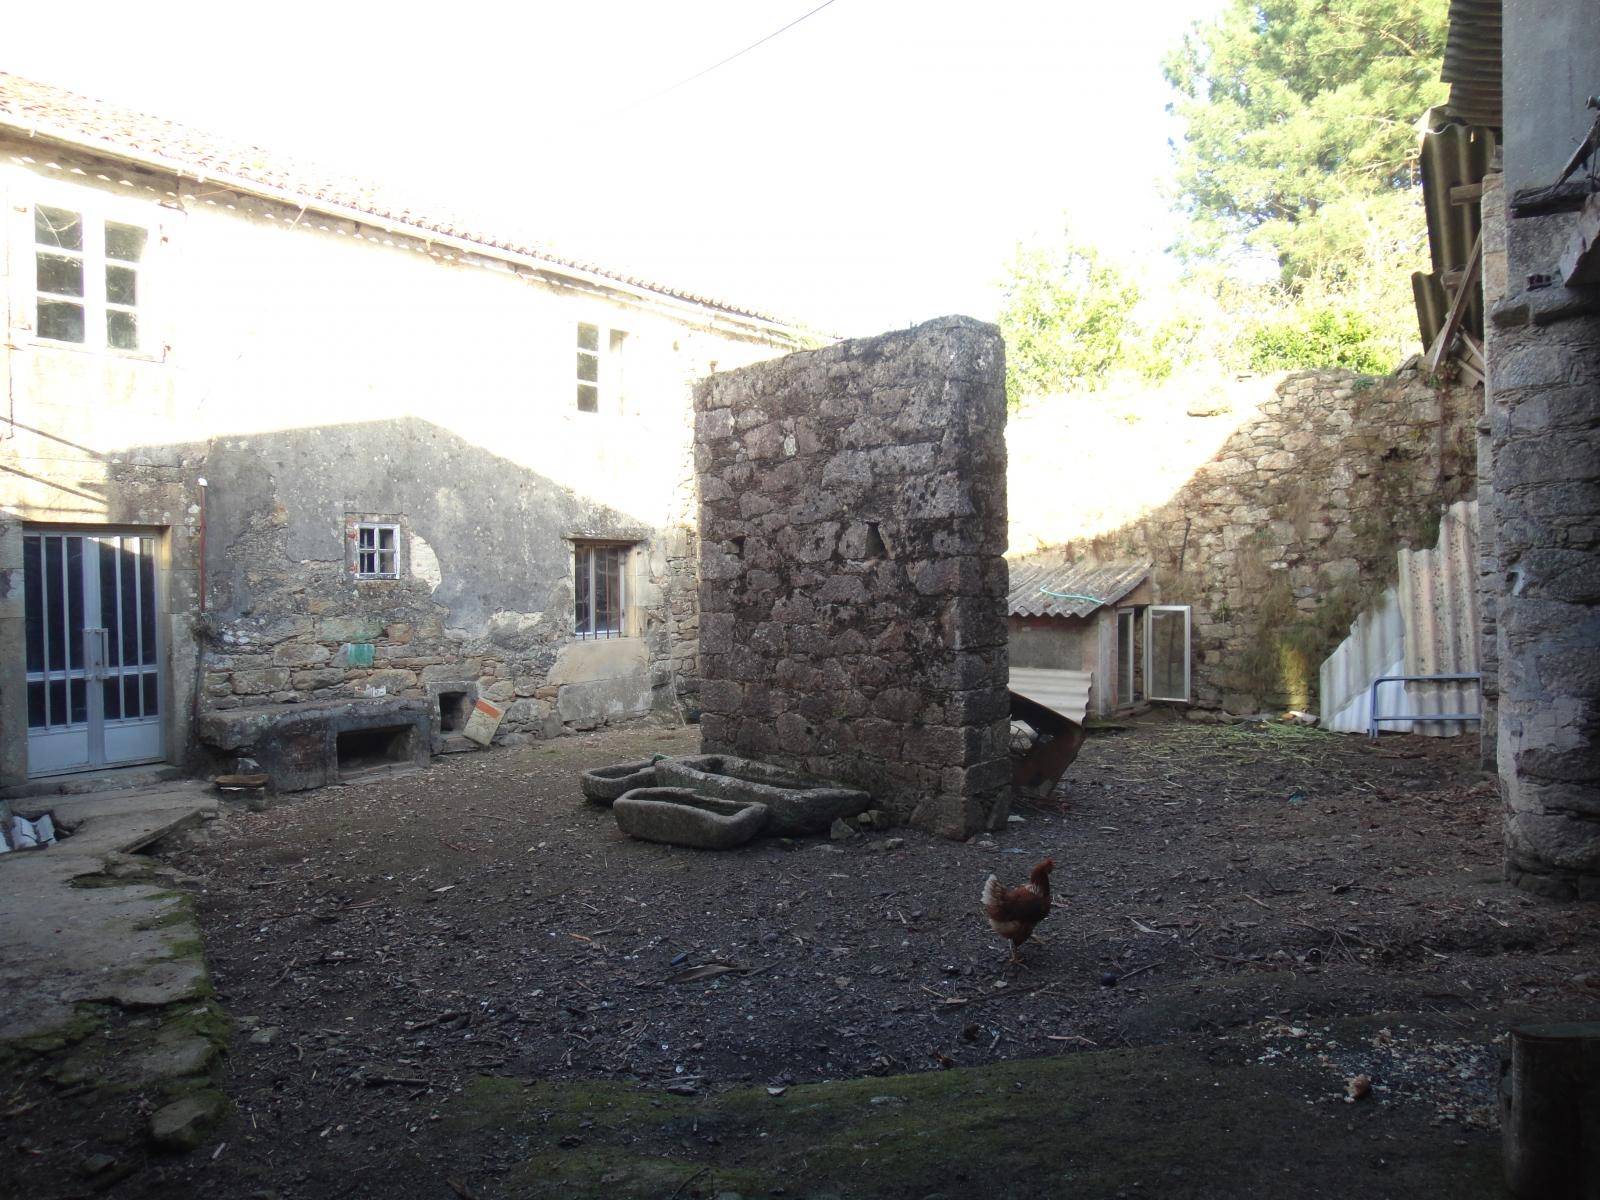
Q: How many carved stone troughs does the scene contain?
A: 3